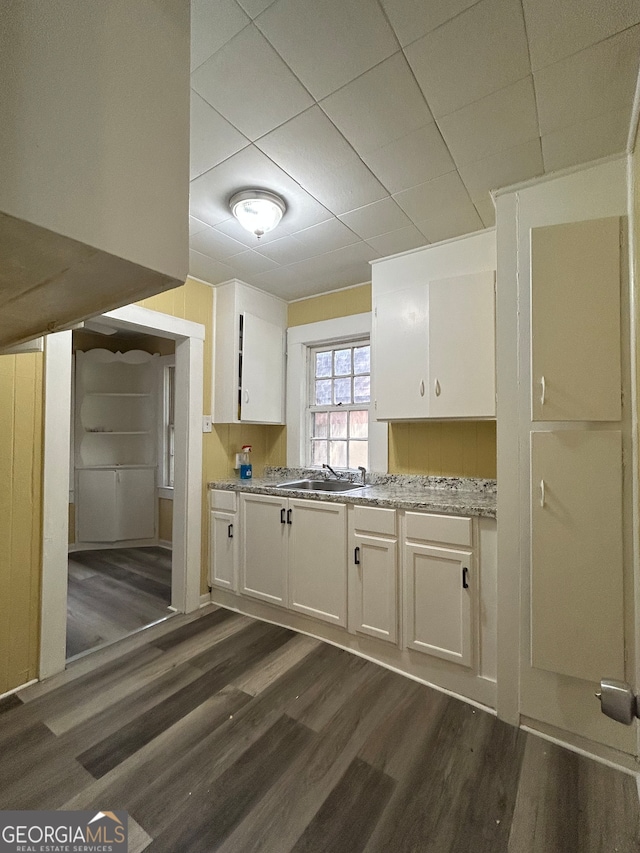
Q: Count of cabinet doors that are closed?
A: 11